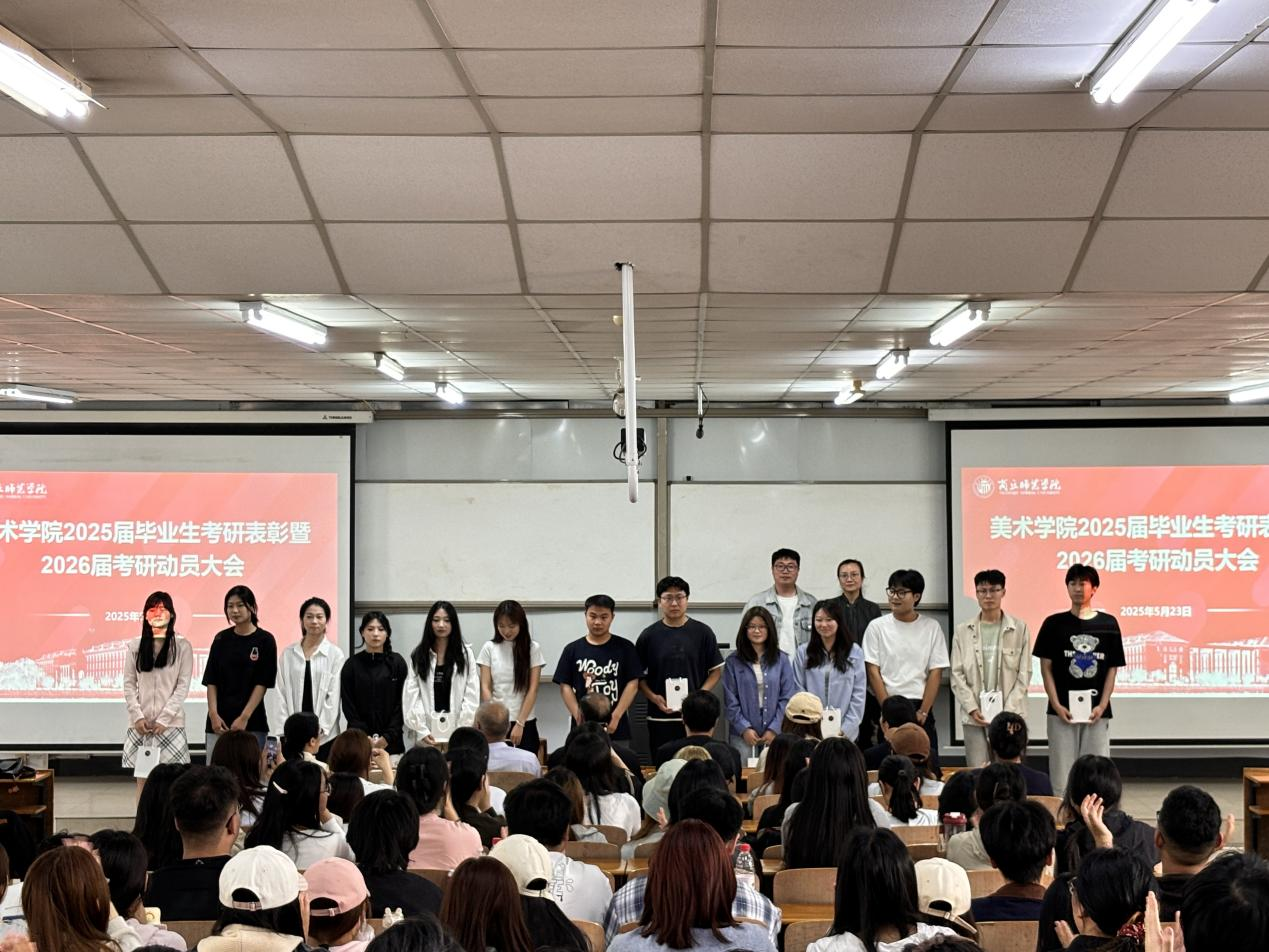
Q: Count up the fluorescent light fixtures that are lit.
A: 10